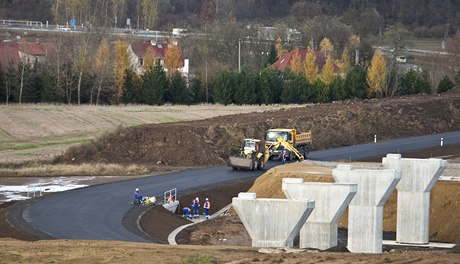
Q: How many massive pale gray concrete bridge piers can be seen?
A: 4